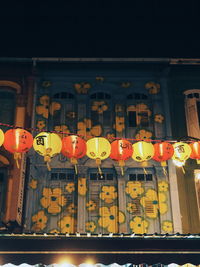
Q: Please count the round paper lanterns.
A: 10